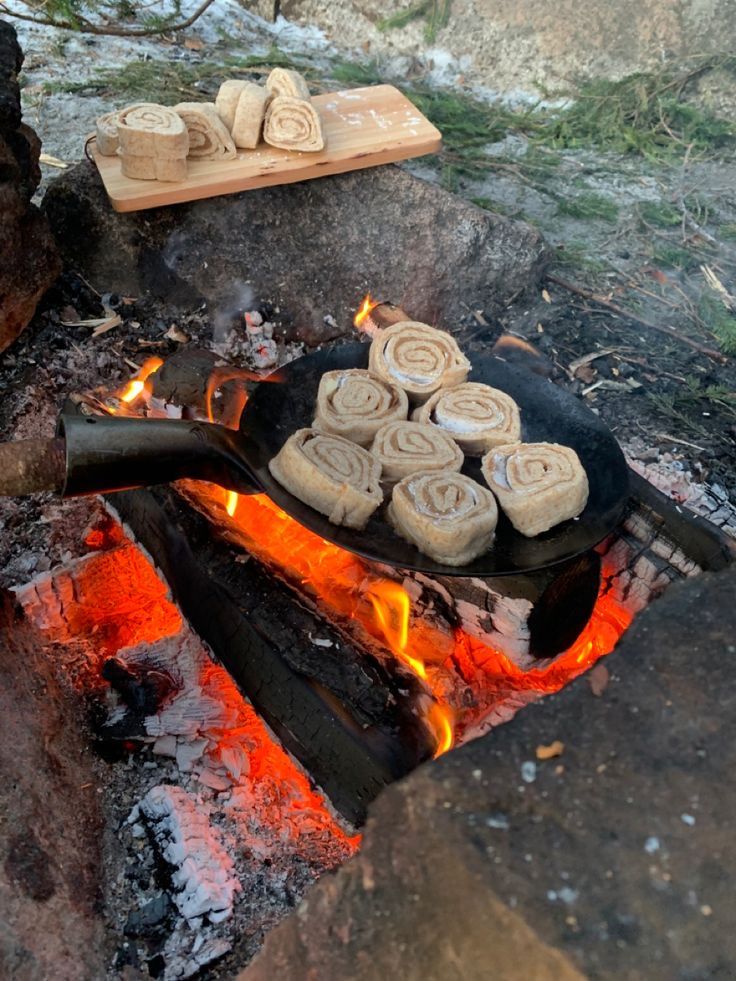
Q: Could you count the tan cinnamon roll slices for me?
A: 15